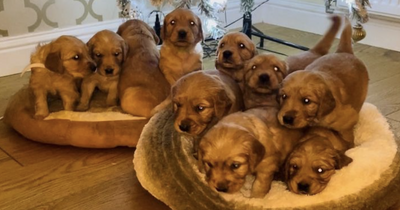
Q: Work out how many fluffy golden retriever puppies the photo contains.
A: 10